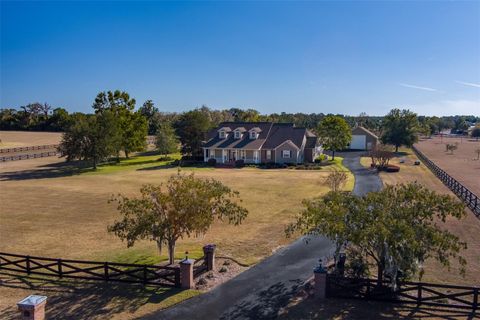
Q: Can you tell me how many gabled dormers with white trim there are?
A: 3